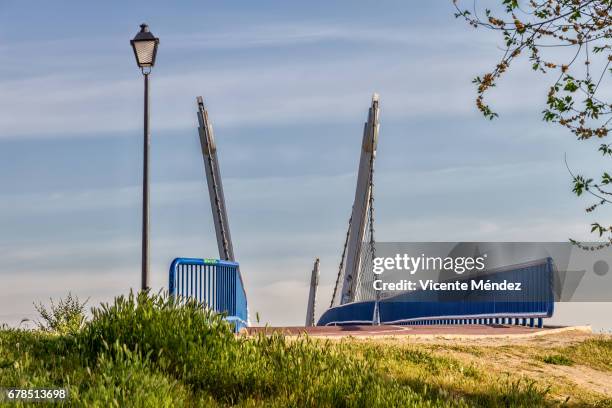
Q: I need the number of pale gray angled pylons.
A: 3